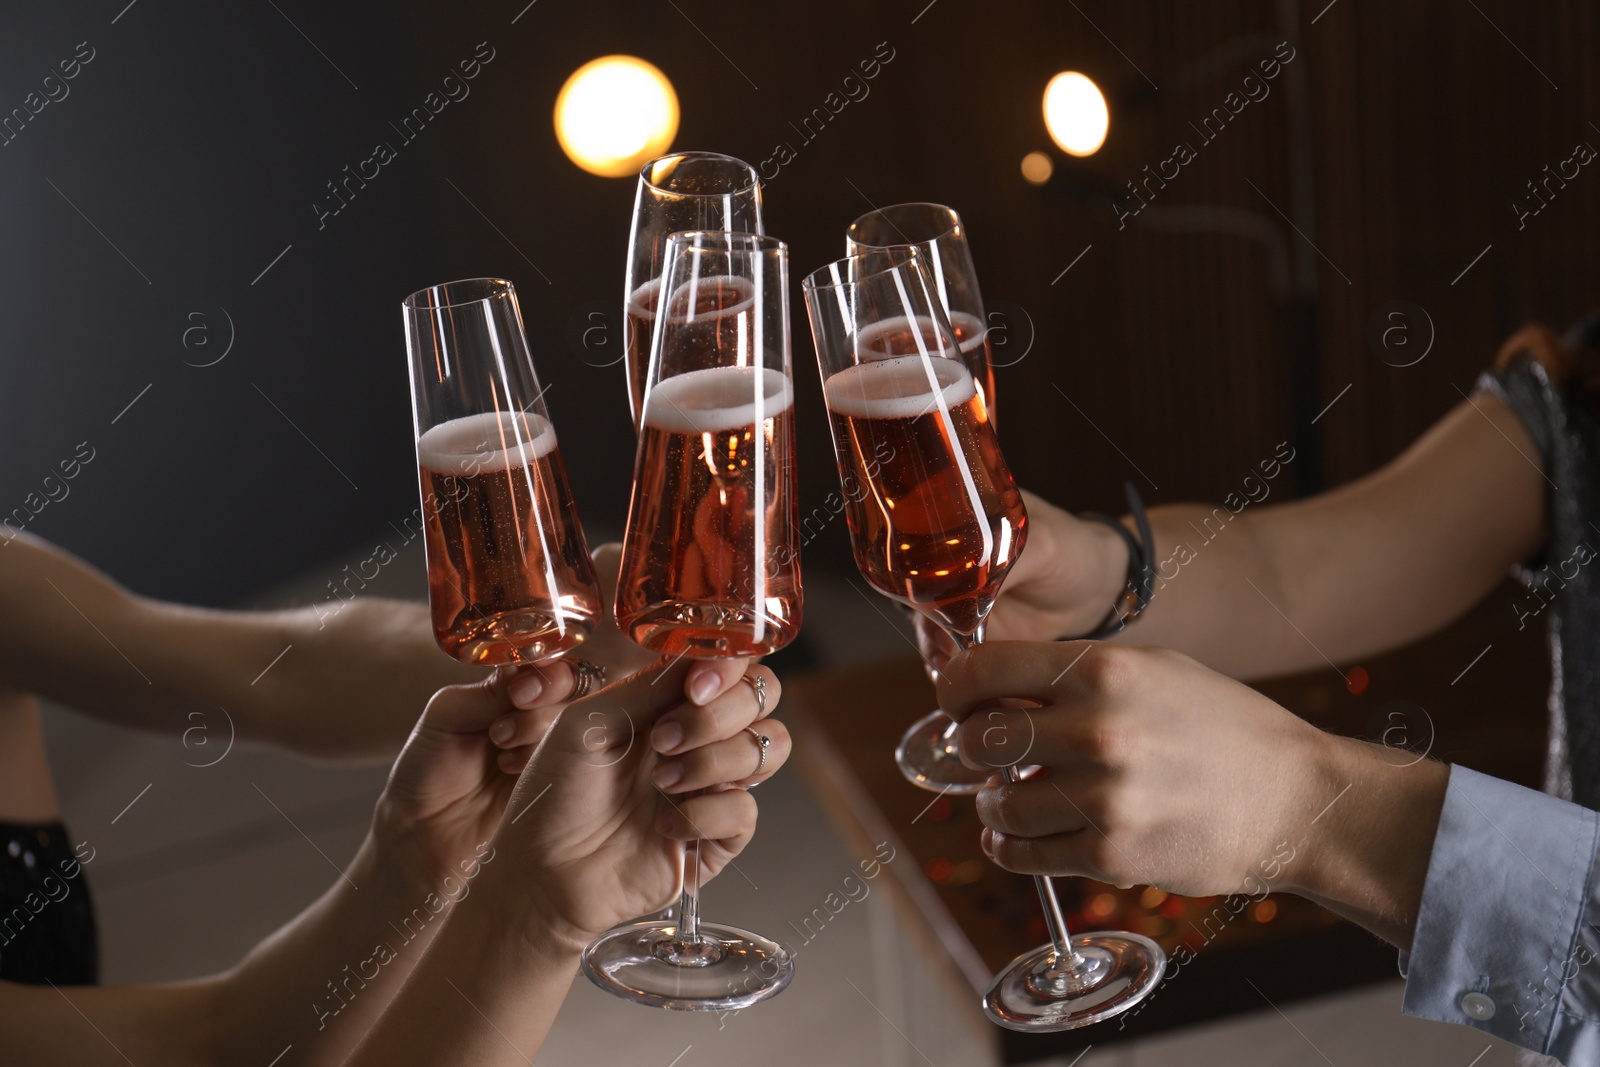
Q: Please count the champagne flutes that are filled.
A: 5